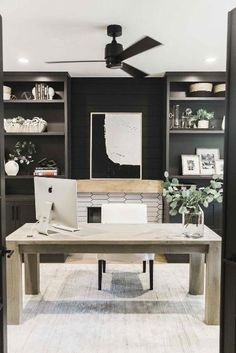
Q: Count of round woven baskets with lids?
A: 2